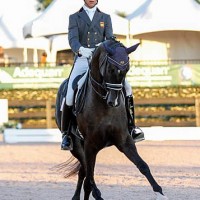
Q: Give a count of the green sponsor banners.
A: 2